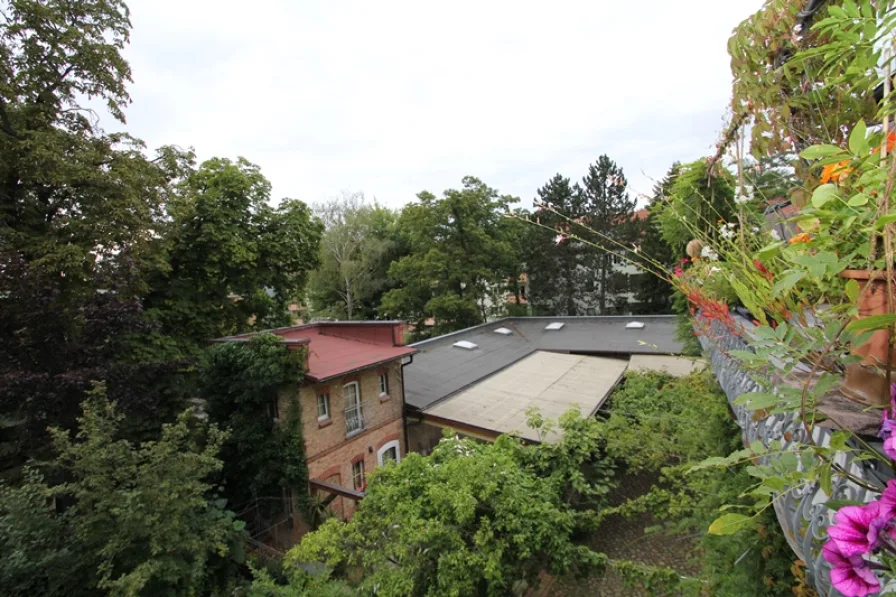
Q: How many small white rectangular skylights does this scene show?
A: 4